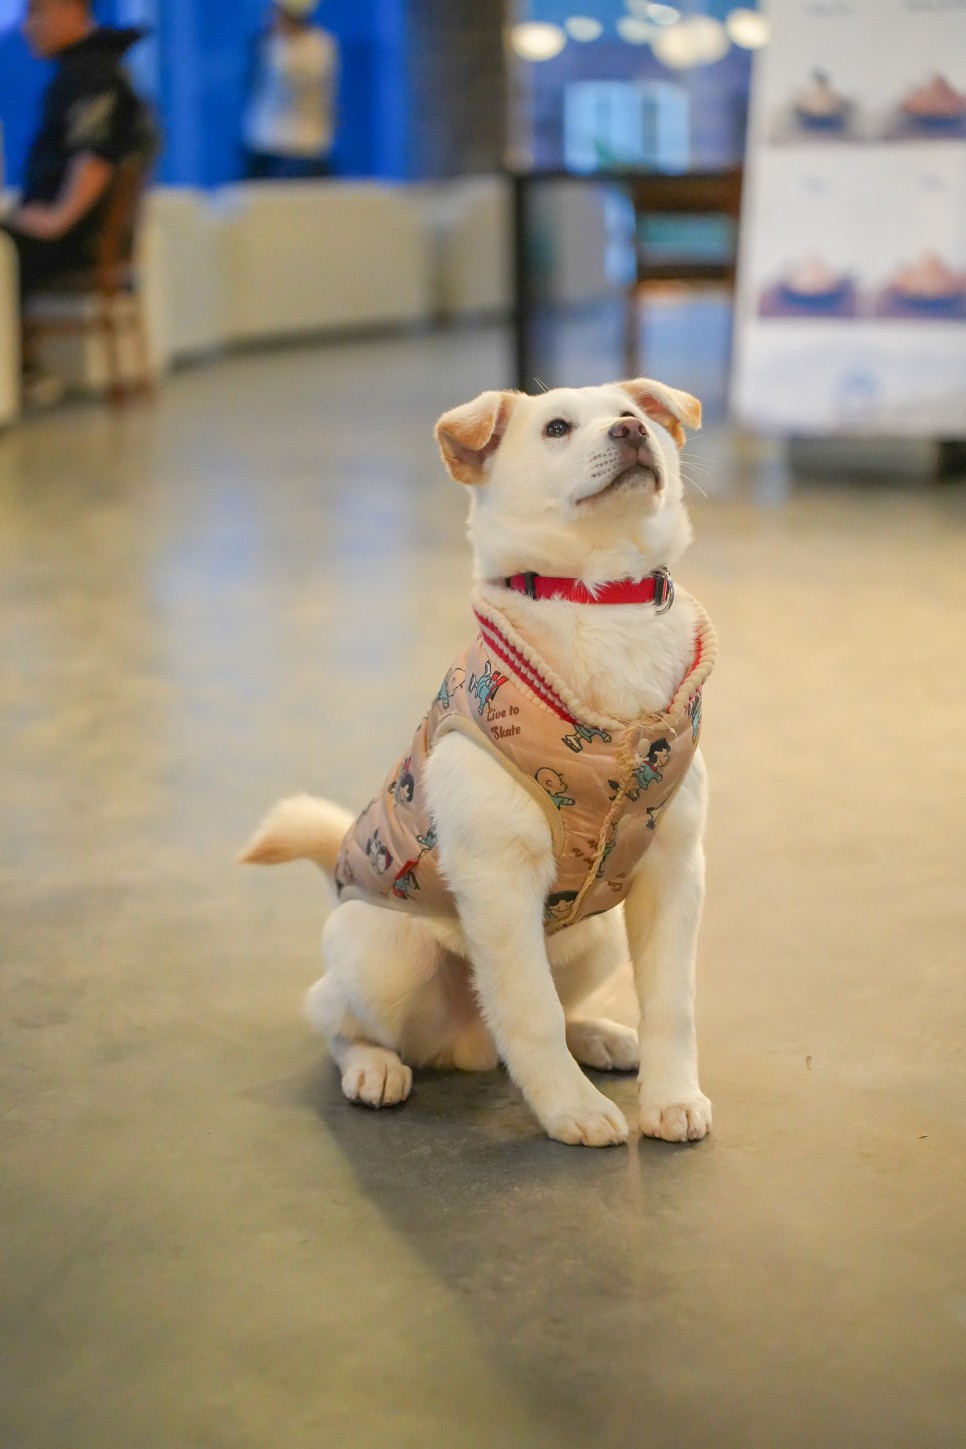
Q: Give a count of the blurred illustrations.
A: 4